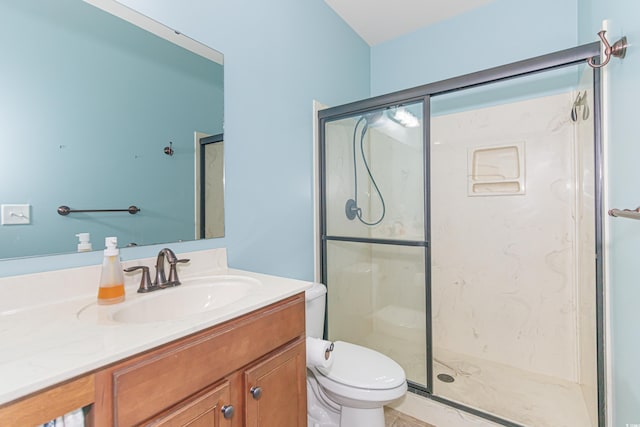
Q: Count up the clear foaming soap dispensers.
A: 1